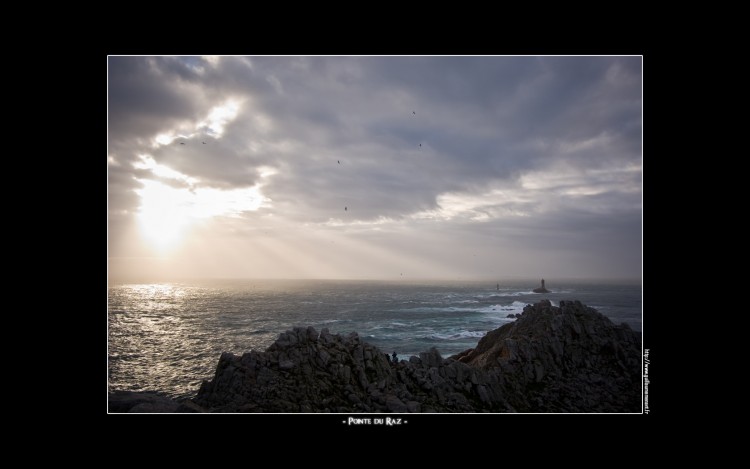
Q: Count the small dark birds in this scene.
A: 6